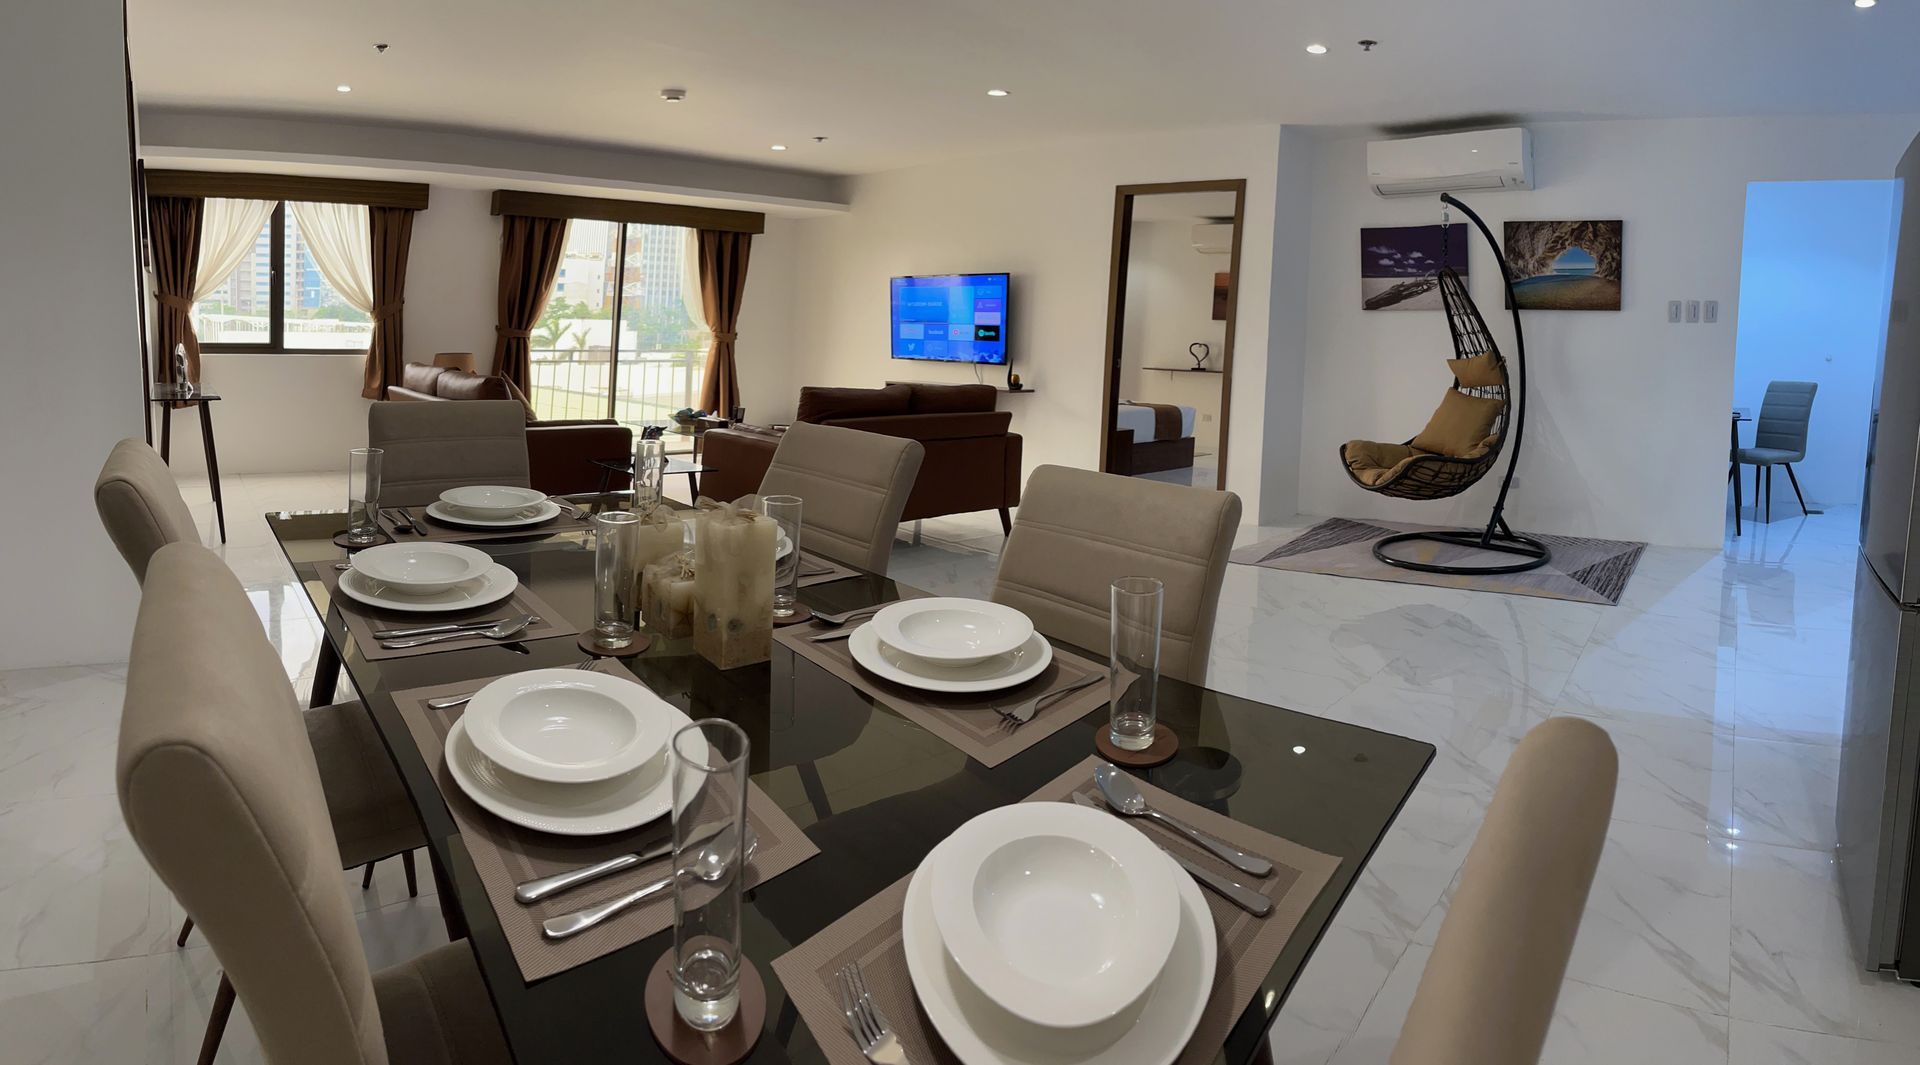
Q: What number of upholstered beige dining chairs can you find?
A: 6